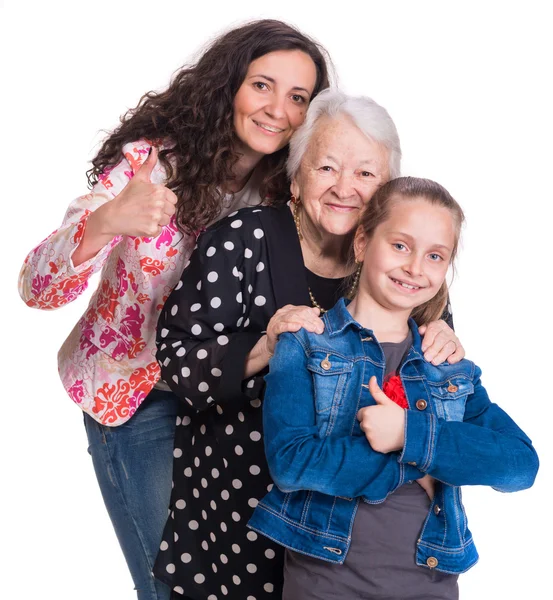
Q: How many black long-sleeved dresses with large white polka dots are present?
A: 1